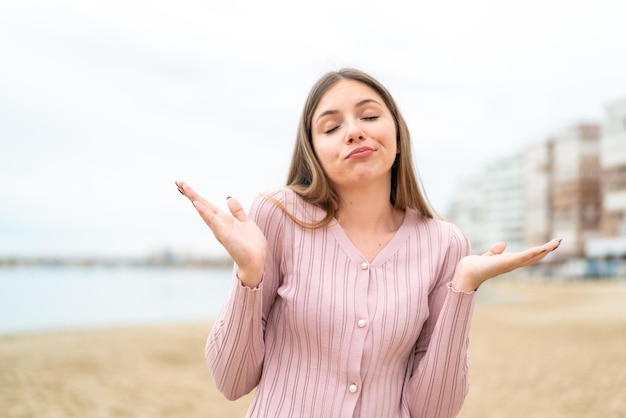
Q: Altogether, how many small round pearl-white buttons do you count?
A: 3